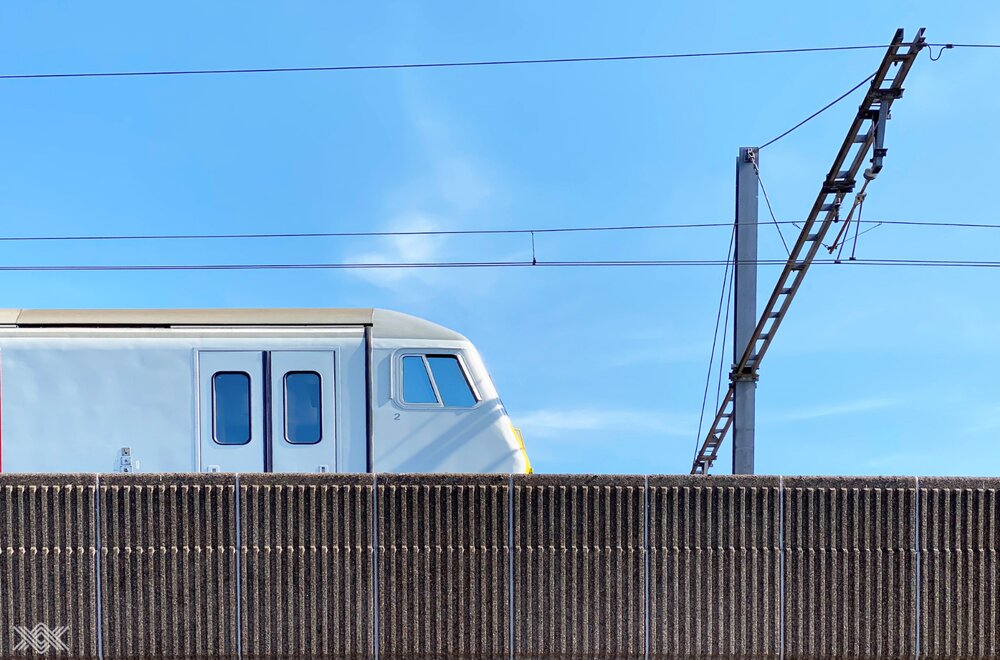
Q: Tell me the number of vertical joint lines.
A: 7